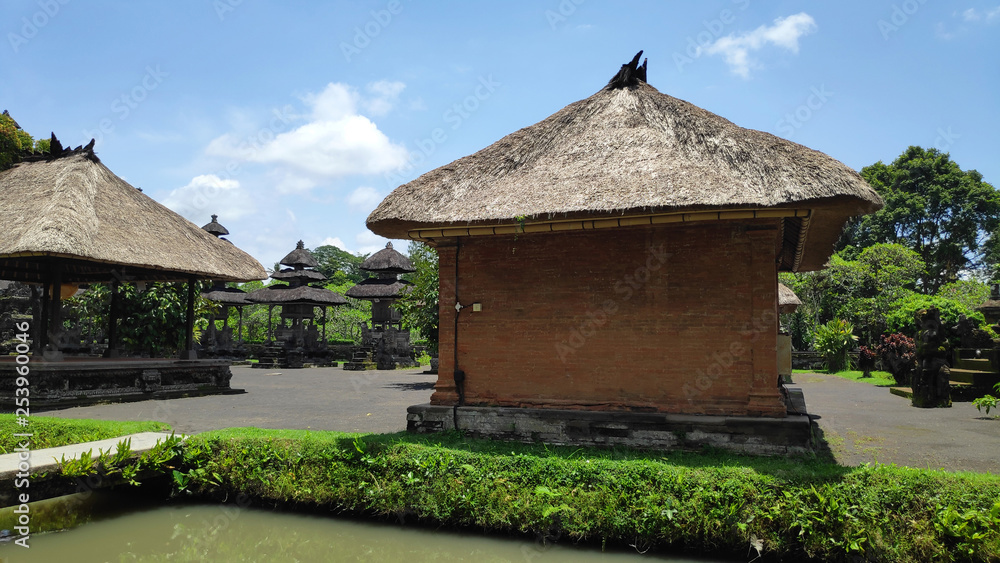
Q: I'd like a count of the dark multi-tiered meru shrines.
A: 3